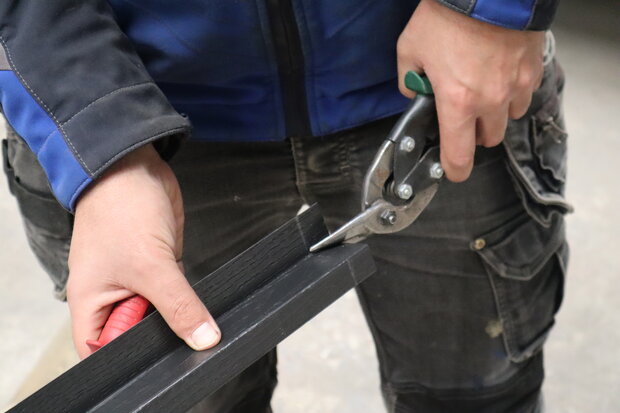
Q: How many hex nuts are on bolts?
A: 4